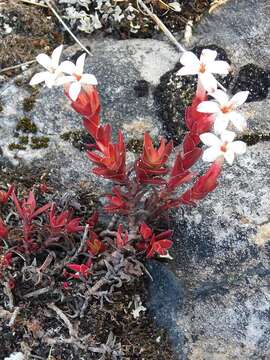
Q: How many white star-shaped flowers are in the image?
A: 5